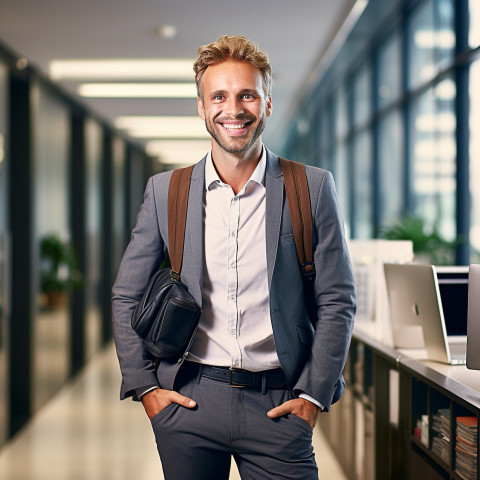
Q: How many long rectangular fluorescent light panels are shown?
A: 4